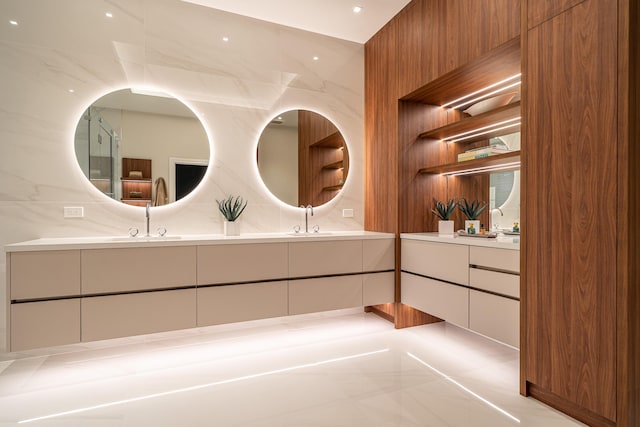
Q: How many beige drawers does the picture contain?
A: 15